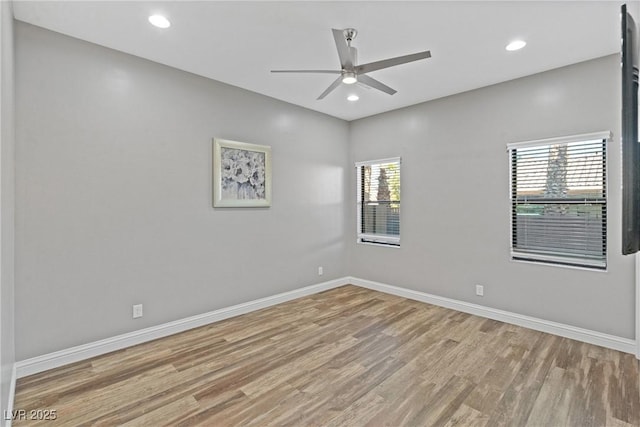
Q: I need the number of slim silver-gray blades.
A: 5